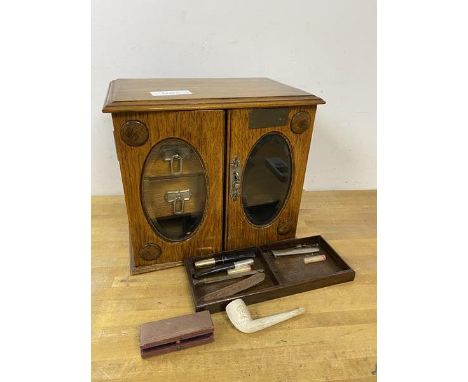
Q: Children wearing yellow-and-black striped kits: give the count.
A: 0